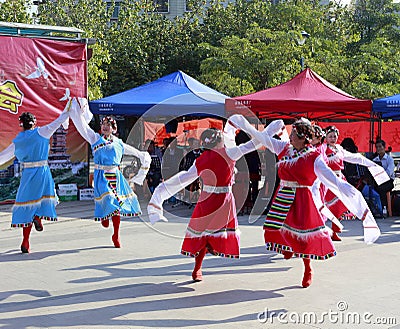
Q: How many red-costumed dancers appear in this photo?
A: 4